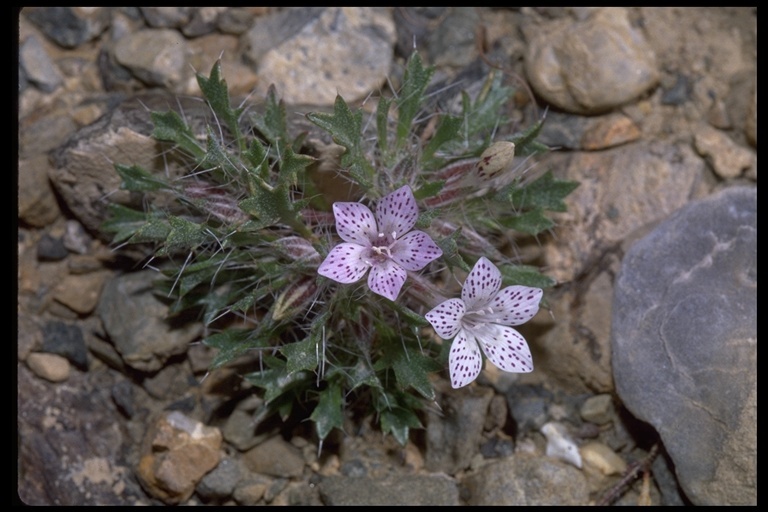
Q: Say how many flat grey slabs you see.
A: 1